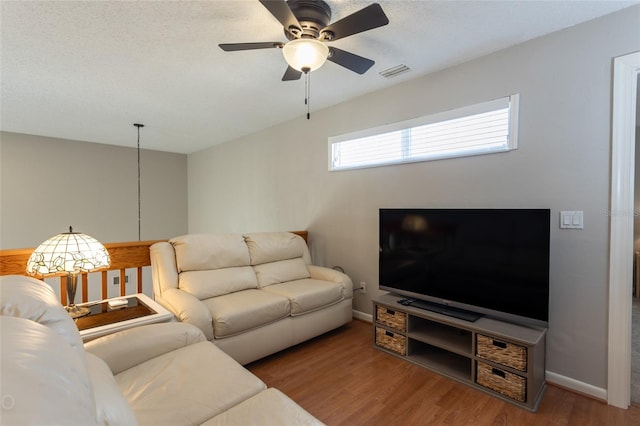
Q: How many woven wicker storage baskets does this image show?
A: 4